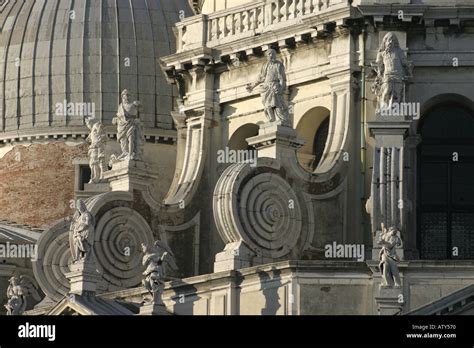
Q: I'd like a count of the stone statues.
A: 8